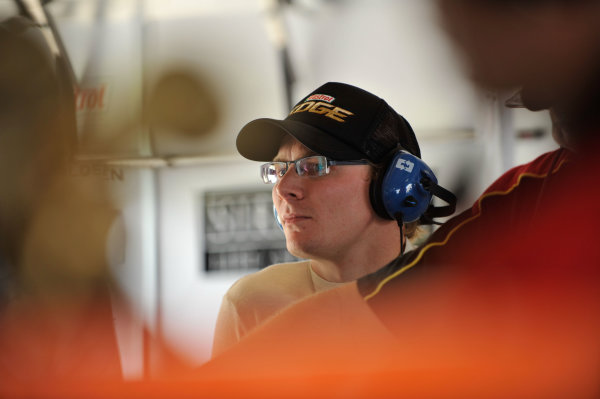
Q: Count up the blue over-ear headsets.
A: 1